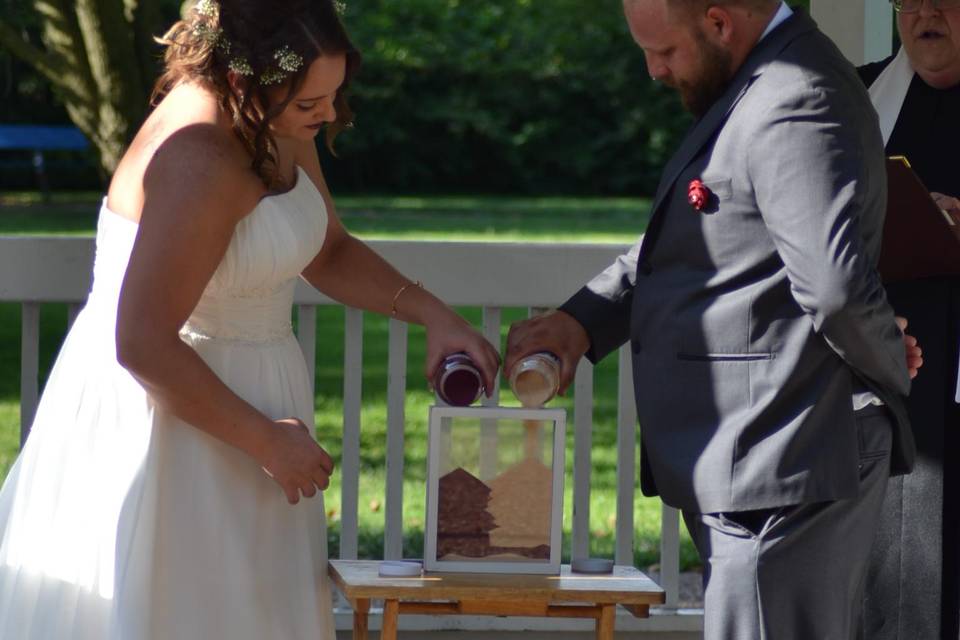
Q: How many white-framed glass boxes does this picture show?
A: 1